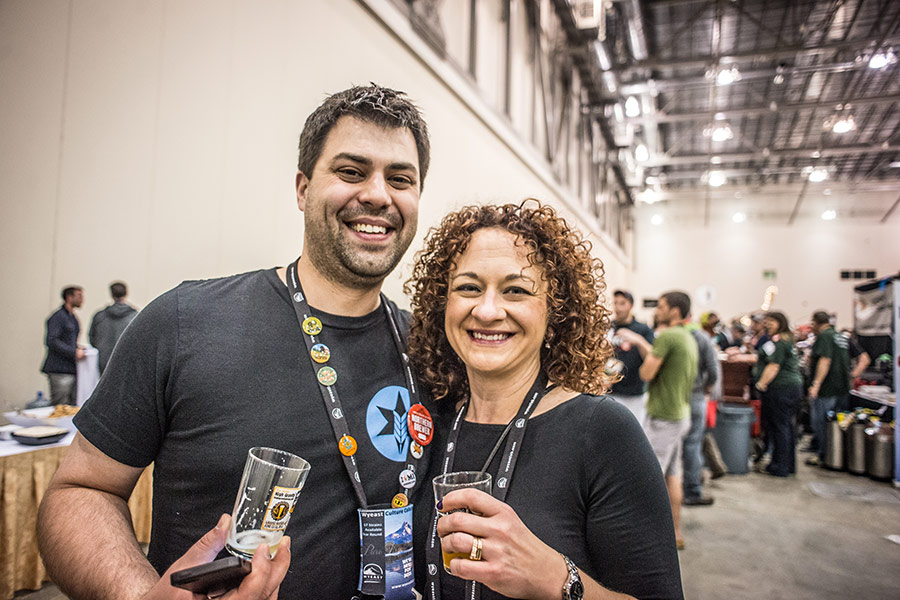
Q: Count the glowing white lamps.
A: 12